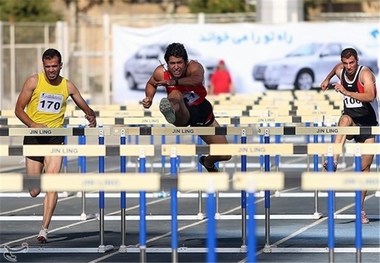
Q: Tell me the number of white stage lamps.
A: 0